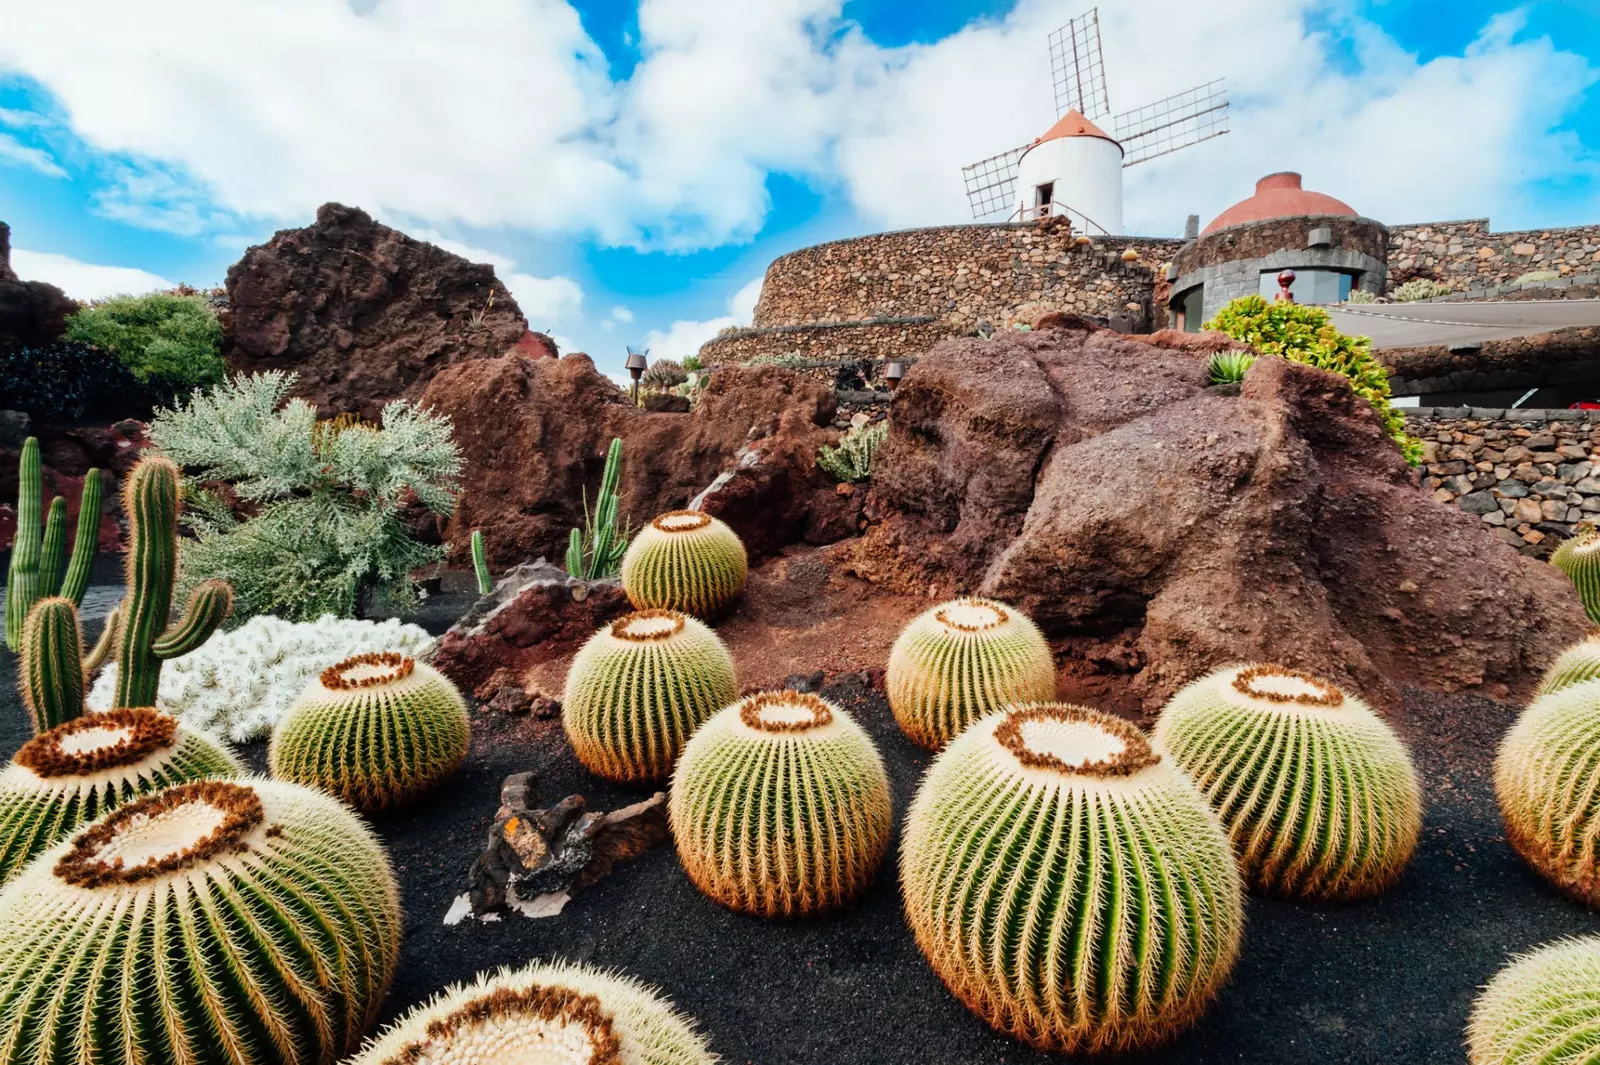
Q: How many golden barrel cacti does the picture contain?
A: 14